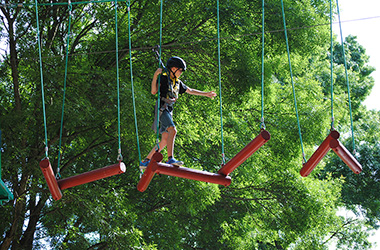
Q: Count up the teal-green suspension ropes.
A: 10